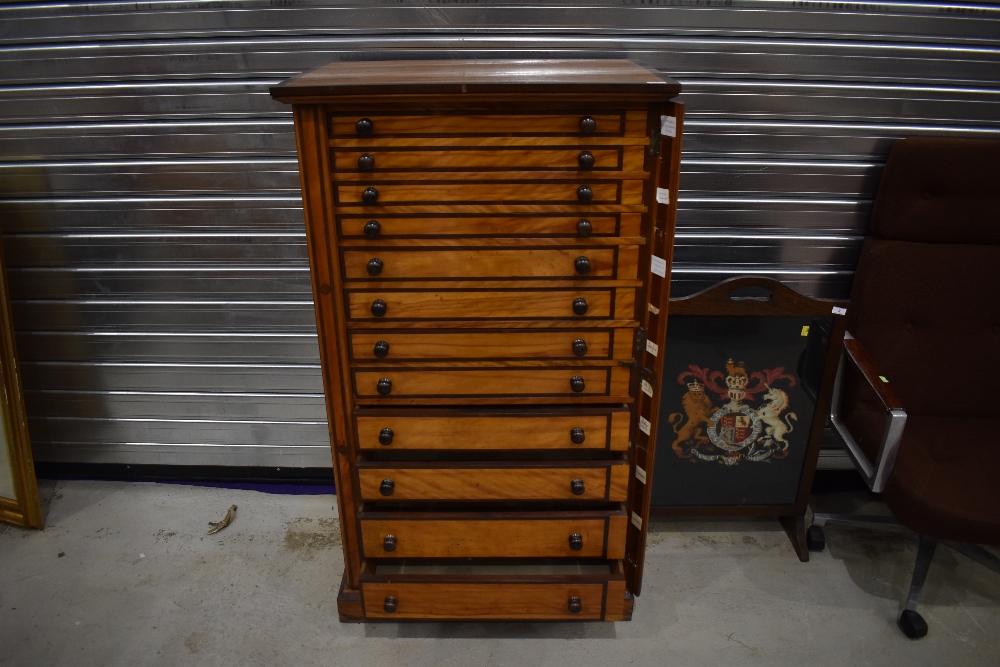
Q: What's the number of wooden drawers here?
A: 12